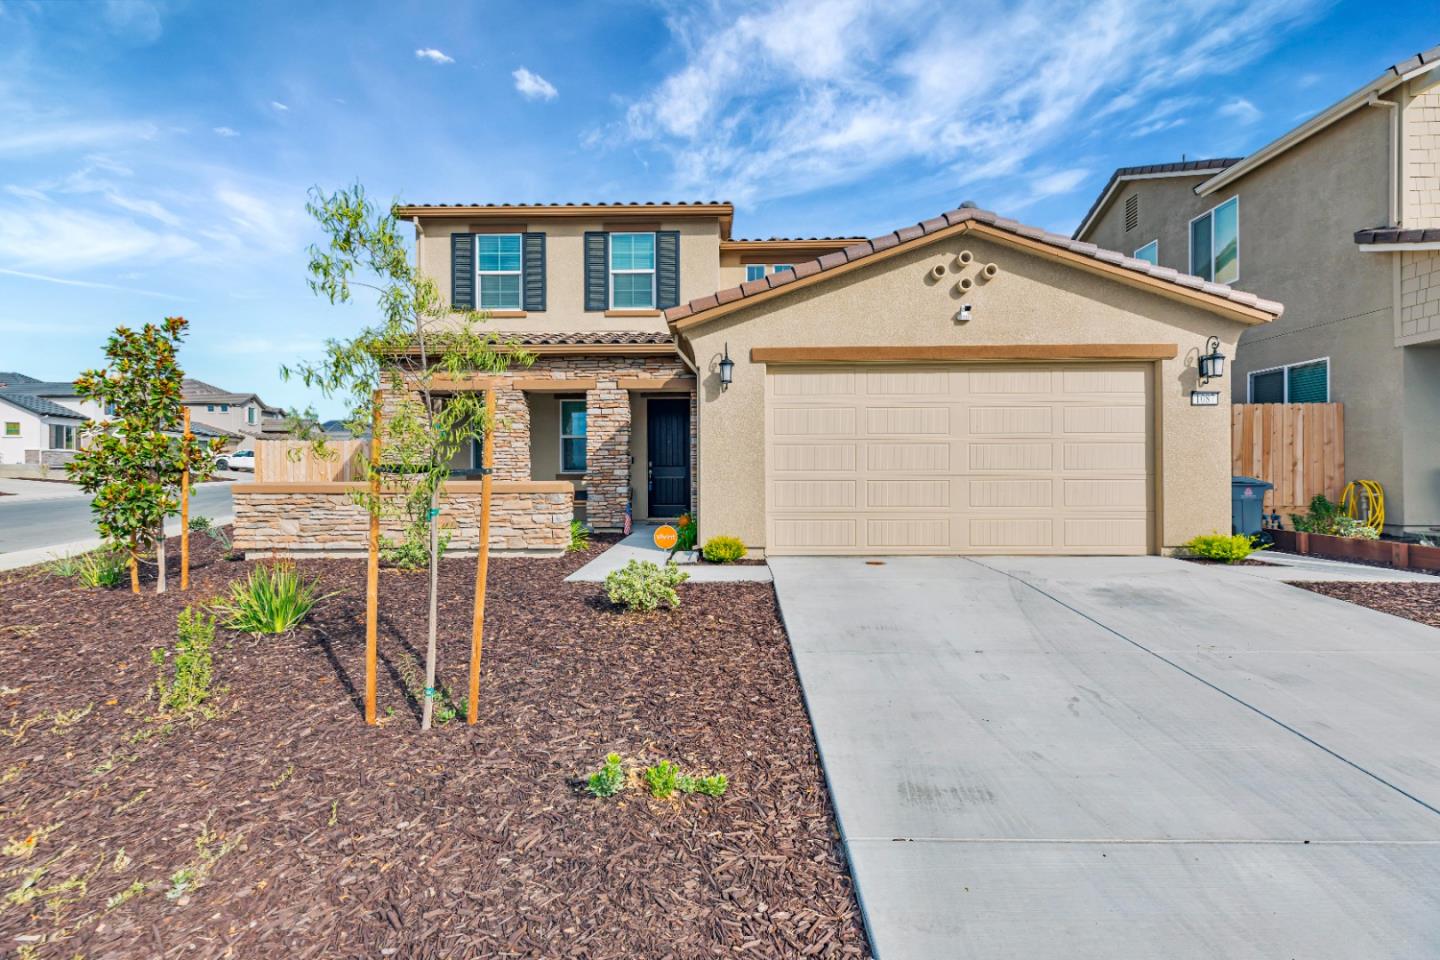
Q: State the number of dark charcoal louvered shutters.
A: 4